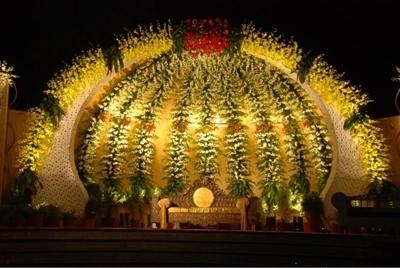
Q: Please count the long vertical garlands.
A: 9